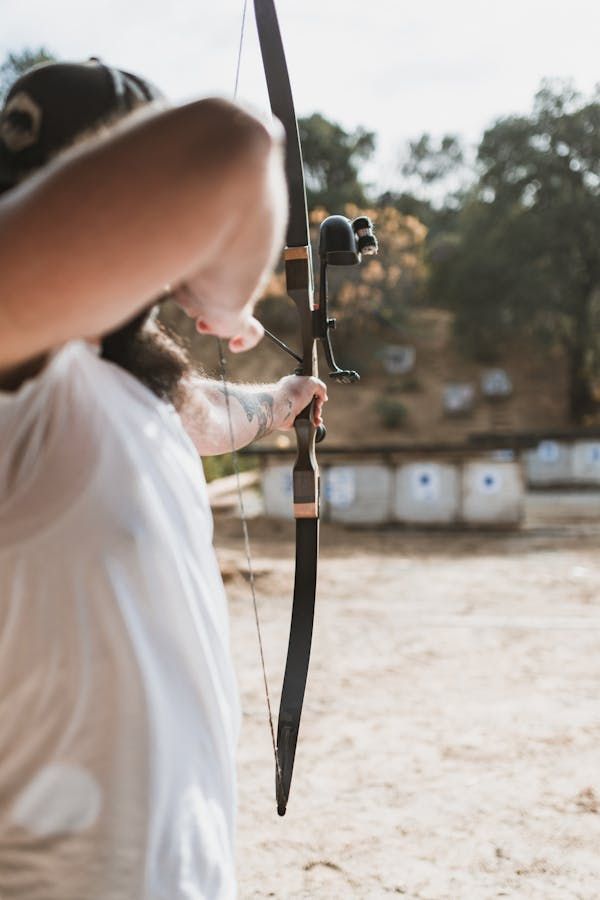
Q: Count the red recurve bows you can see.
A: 0